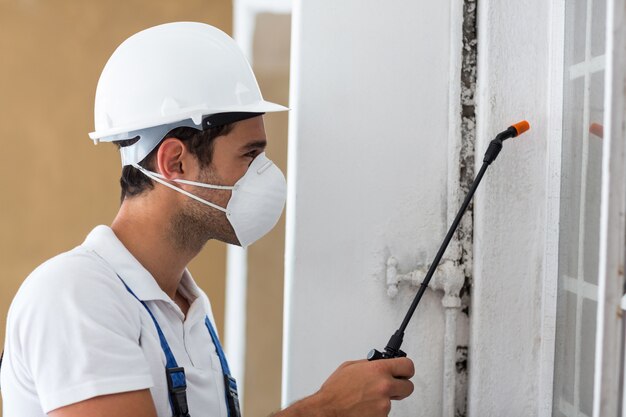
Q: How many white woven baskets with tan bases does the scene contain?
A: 0